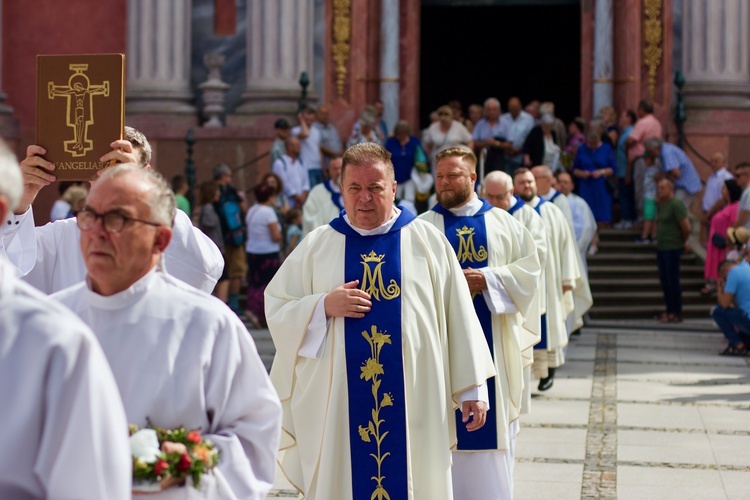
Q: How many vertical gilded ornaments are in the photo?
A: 2